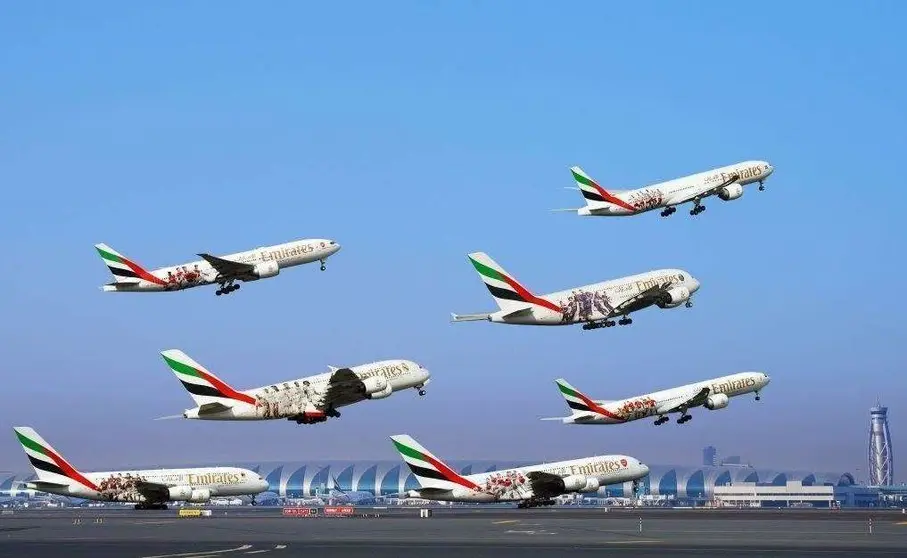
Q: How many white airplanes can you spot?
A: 7